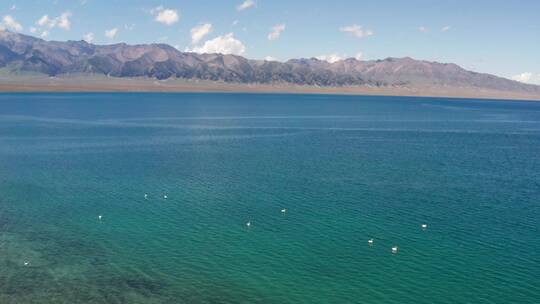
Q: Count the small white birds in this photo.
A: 9